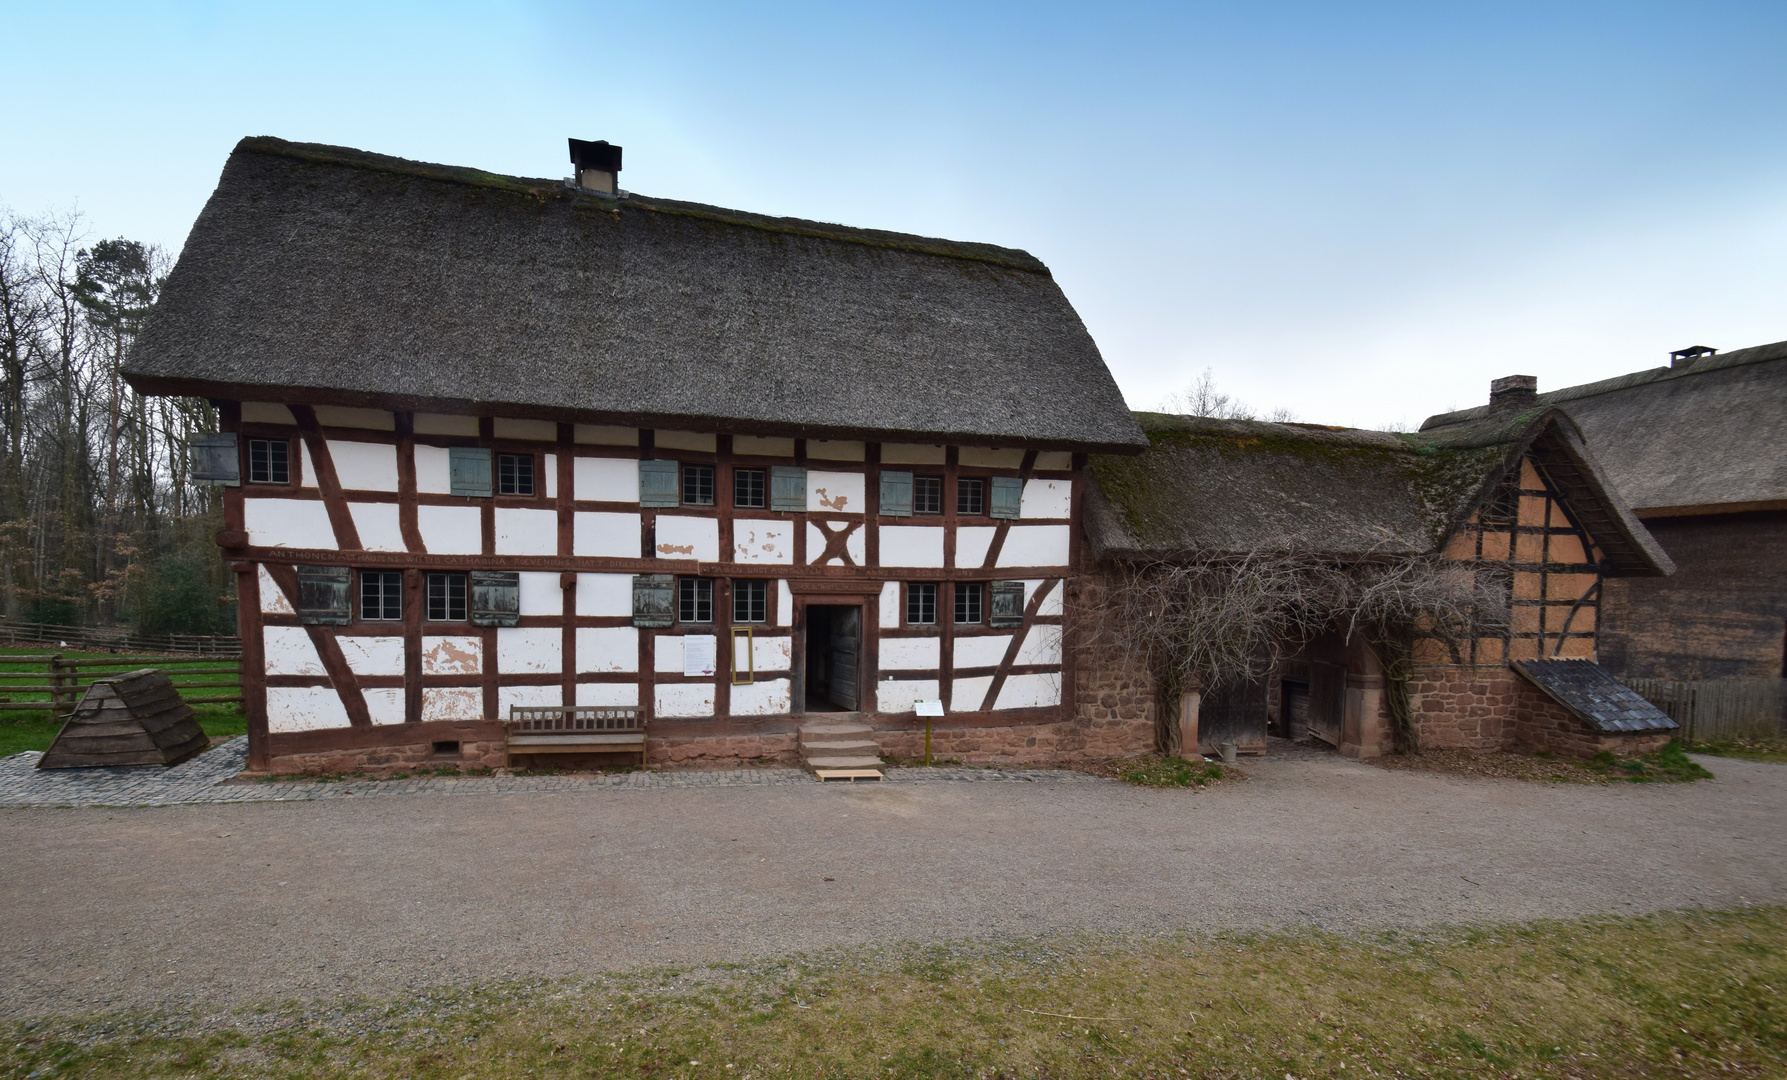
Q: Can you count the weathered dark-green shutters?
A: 4